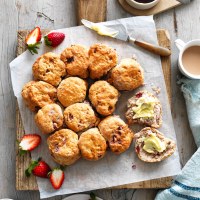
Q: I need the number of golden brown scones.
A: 12